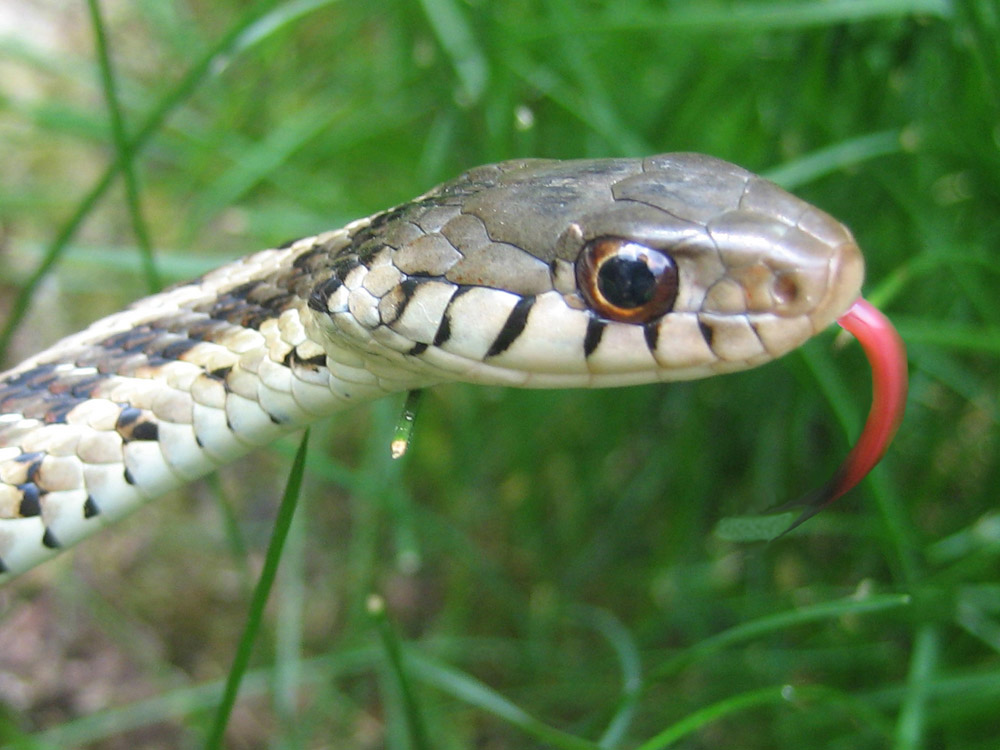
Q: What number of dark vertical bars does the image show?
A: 6